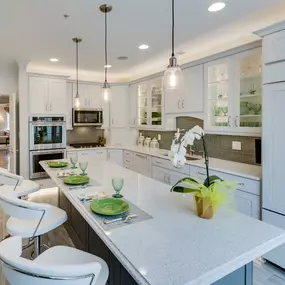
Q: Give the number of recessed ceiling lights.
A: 4